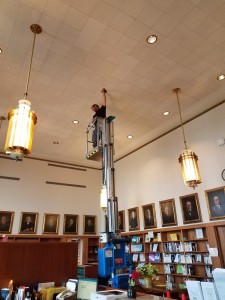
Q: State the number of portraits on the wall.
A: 11